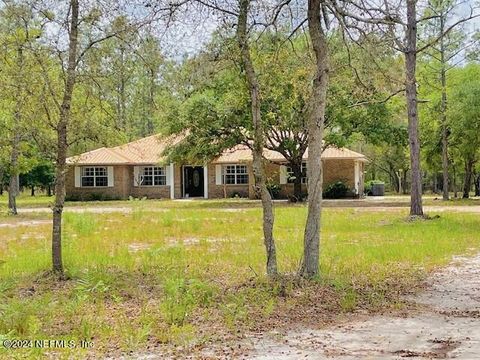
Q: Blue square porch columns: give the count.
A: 0